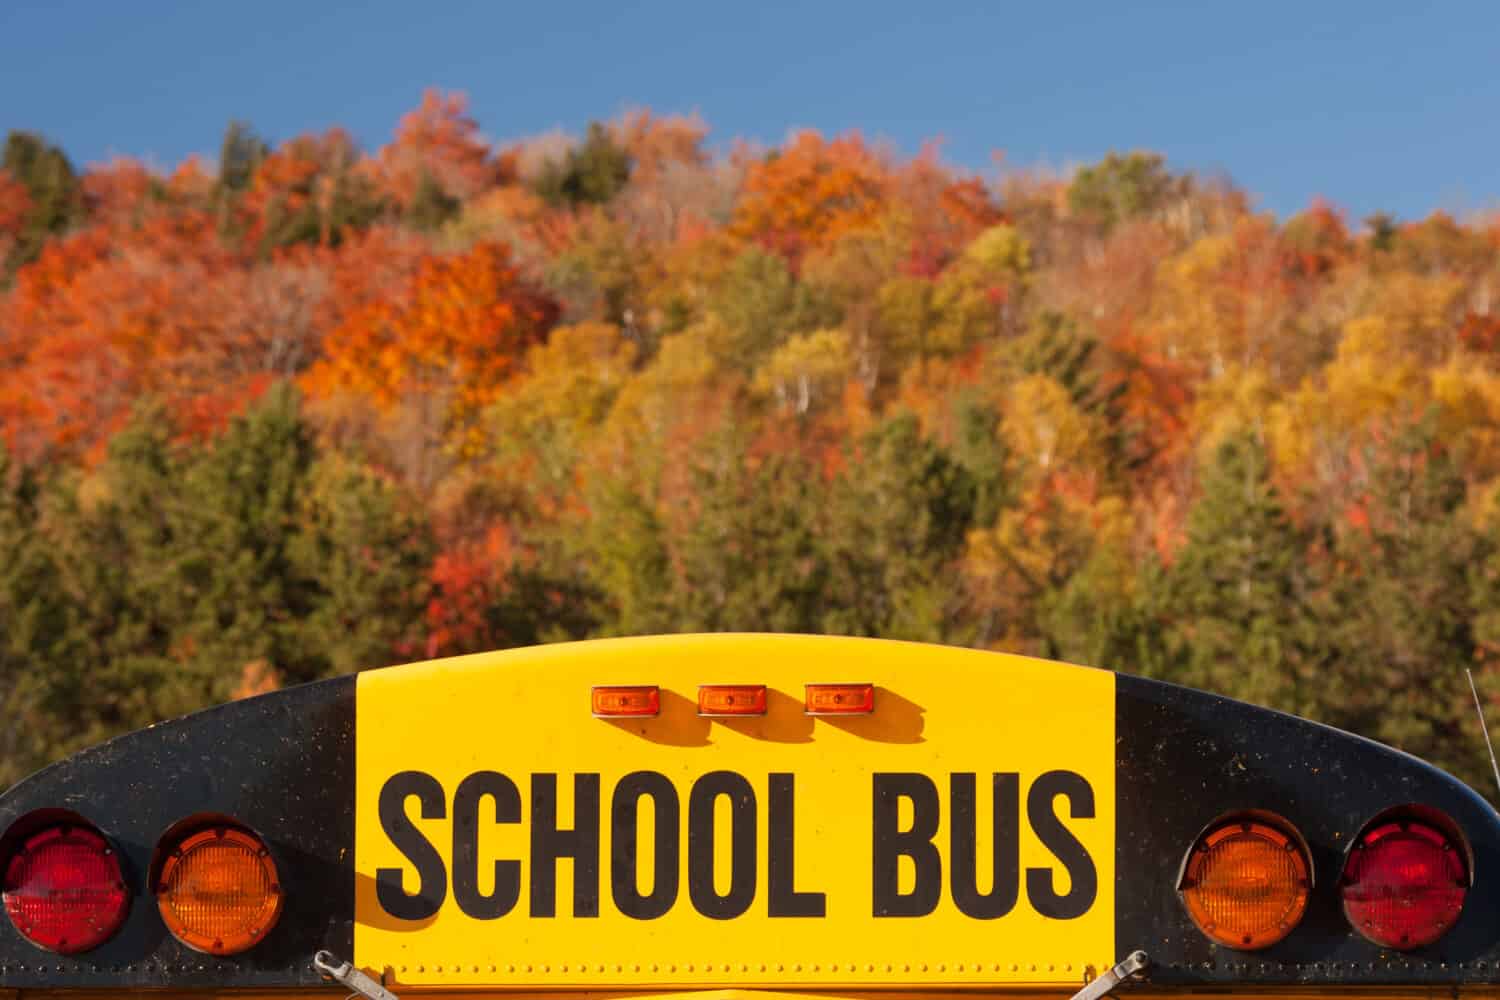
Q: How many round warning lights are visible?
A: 4